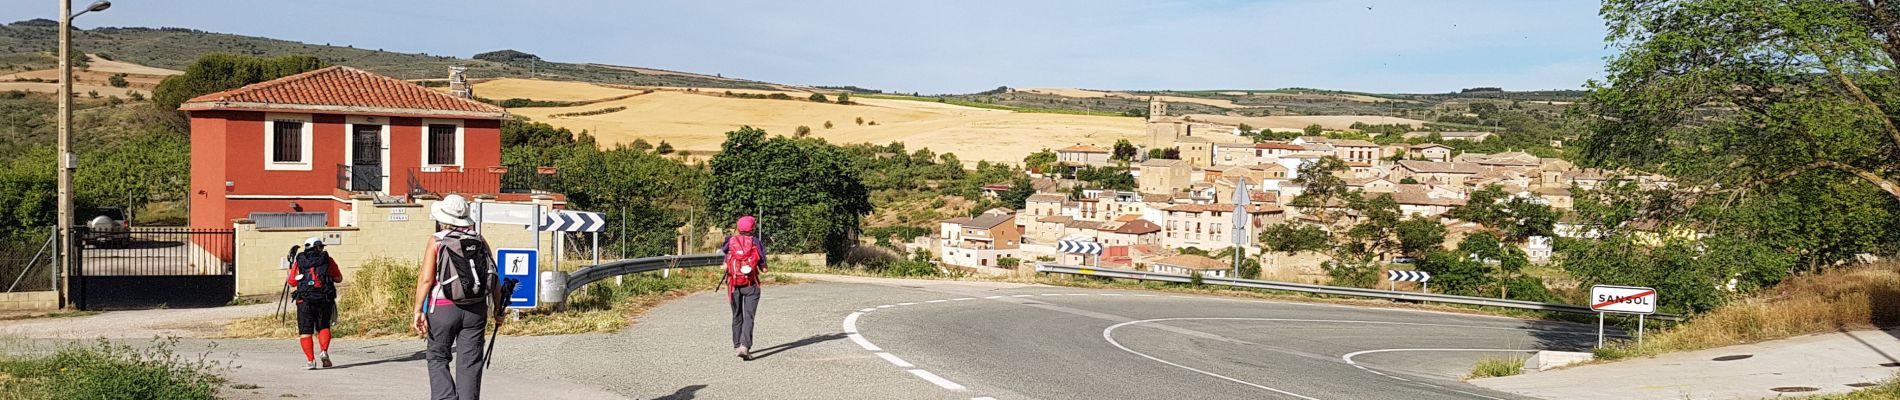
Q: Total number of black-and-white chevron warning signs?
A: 3